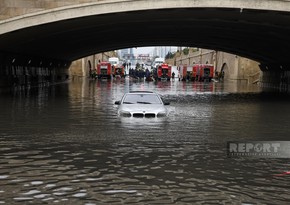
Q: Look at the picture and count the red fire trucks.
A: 5